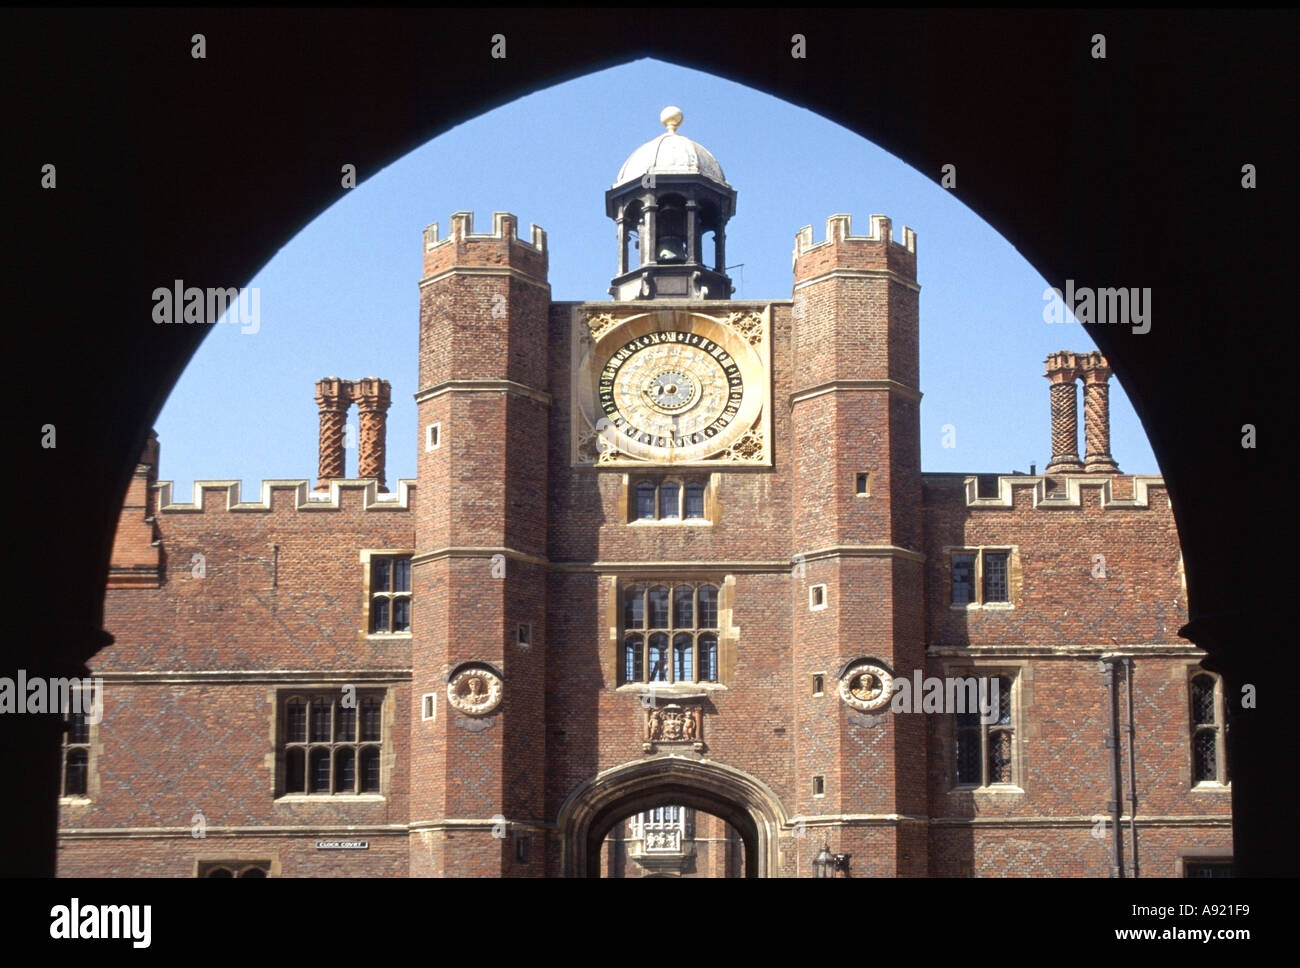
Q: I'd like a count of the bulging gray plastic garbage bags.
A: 0